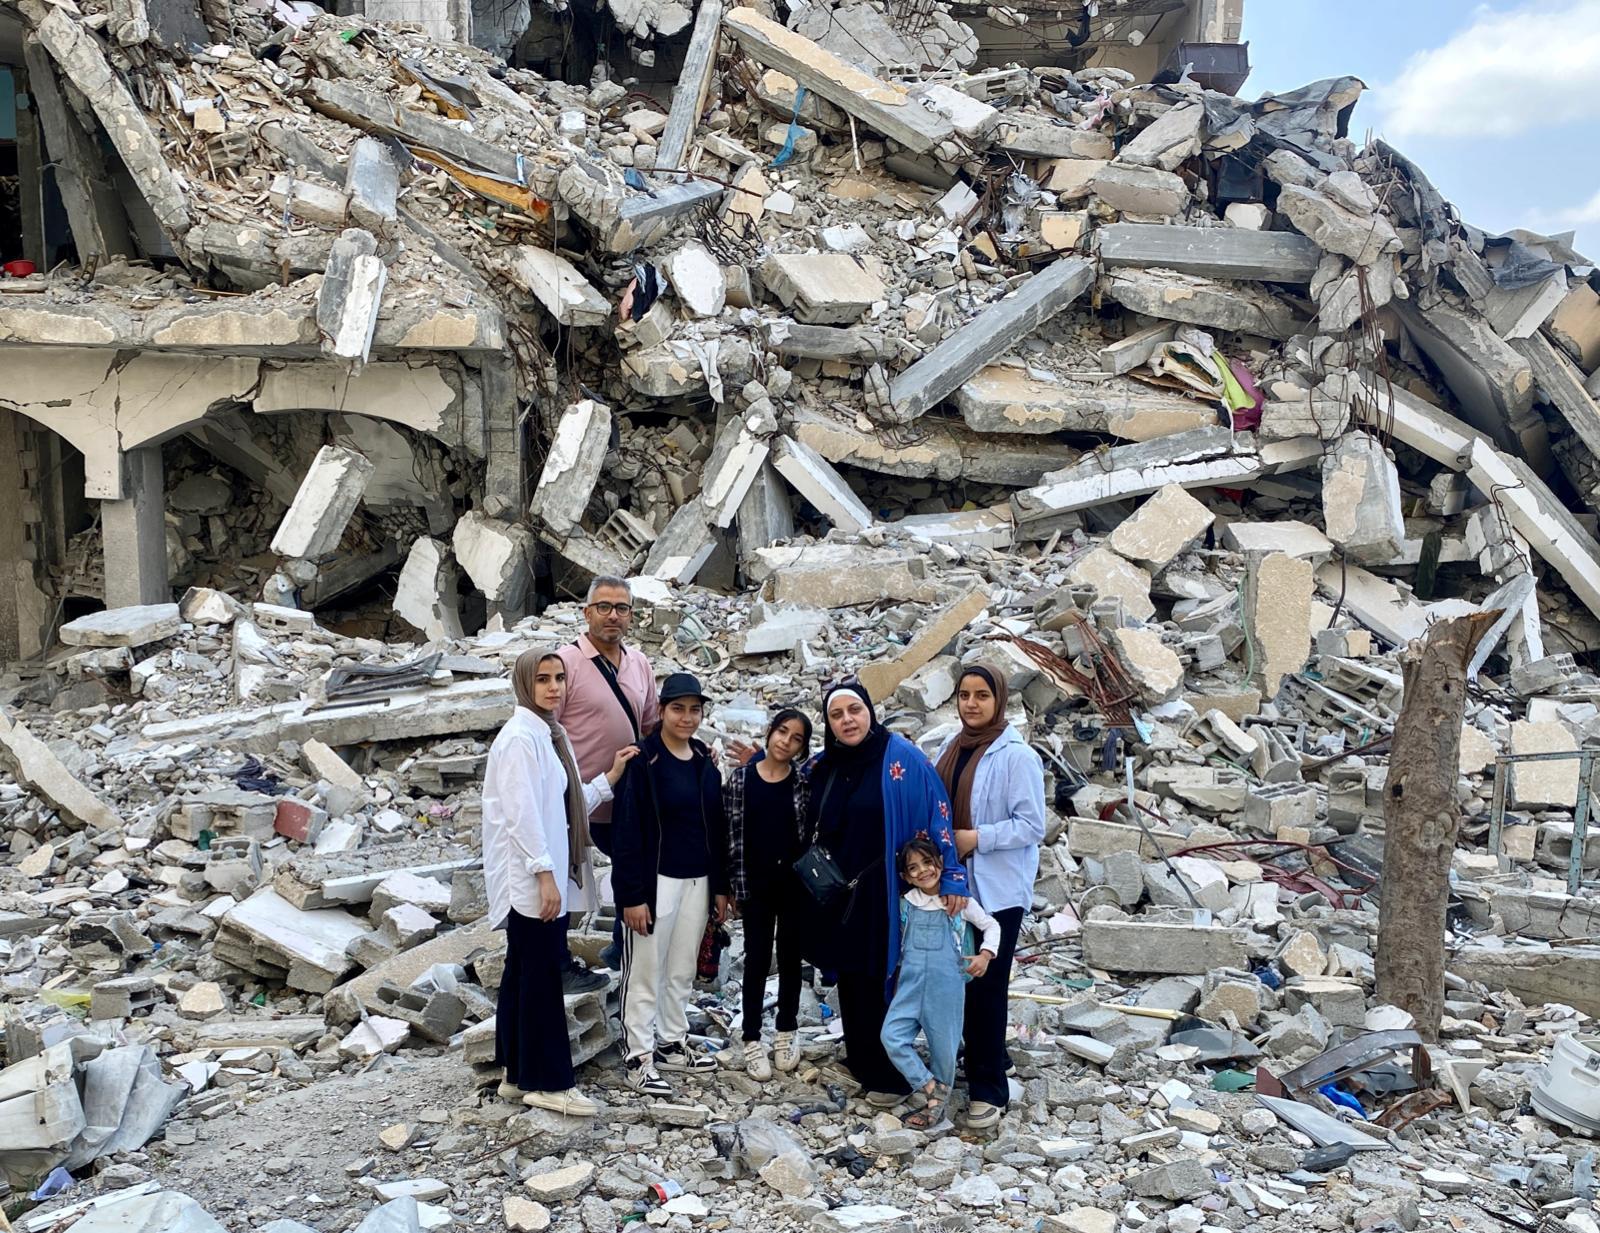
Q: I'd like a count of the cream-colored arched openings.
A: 2